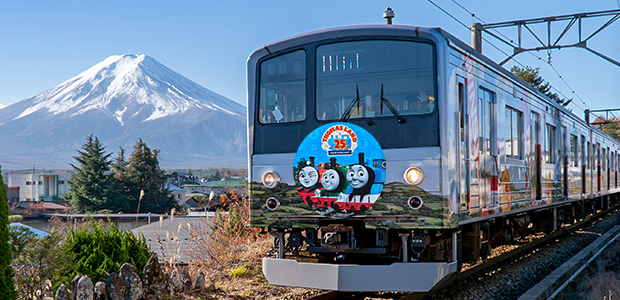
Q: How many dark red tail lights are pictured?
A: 2